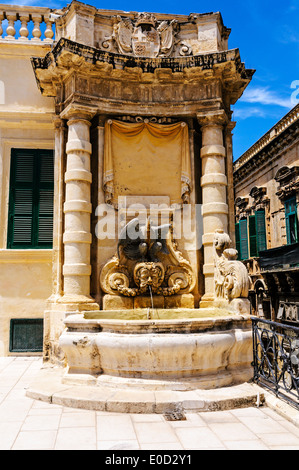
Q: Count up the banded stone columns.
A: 2